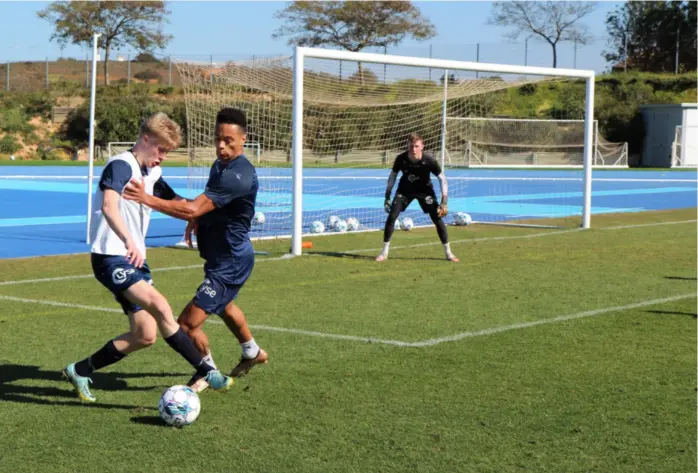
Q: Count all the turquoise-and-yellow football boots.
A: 2